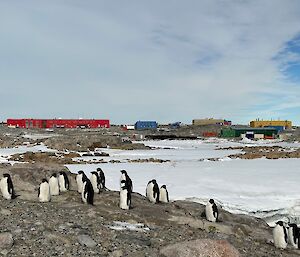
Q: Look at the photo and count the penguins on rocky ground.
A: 15